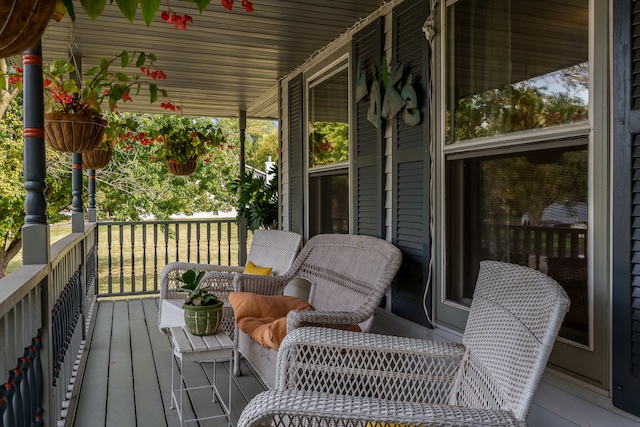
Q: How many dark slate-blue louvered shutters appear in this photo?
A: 4